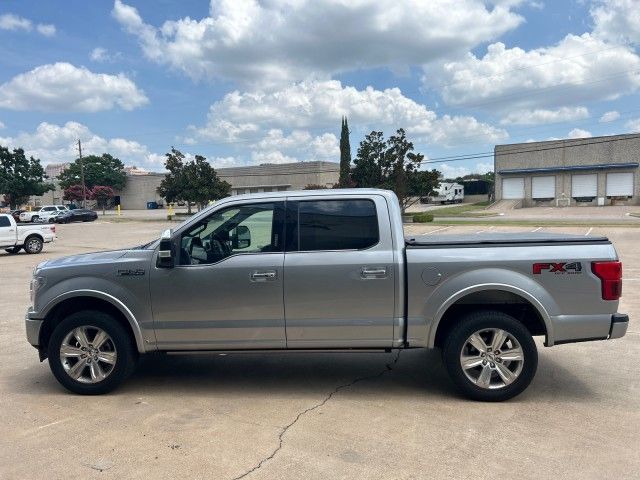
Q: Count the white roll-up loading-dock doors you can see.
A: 4